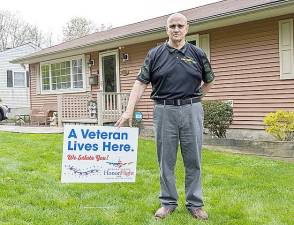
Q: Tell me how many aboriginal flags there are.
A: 0